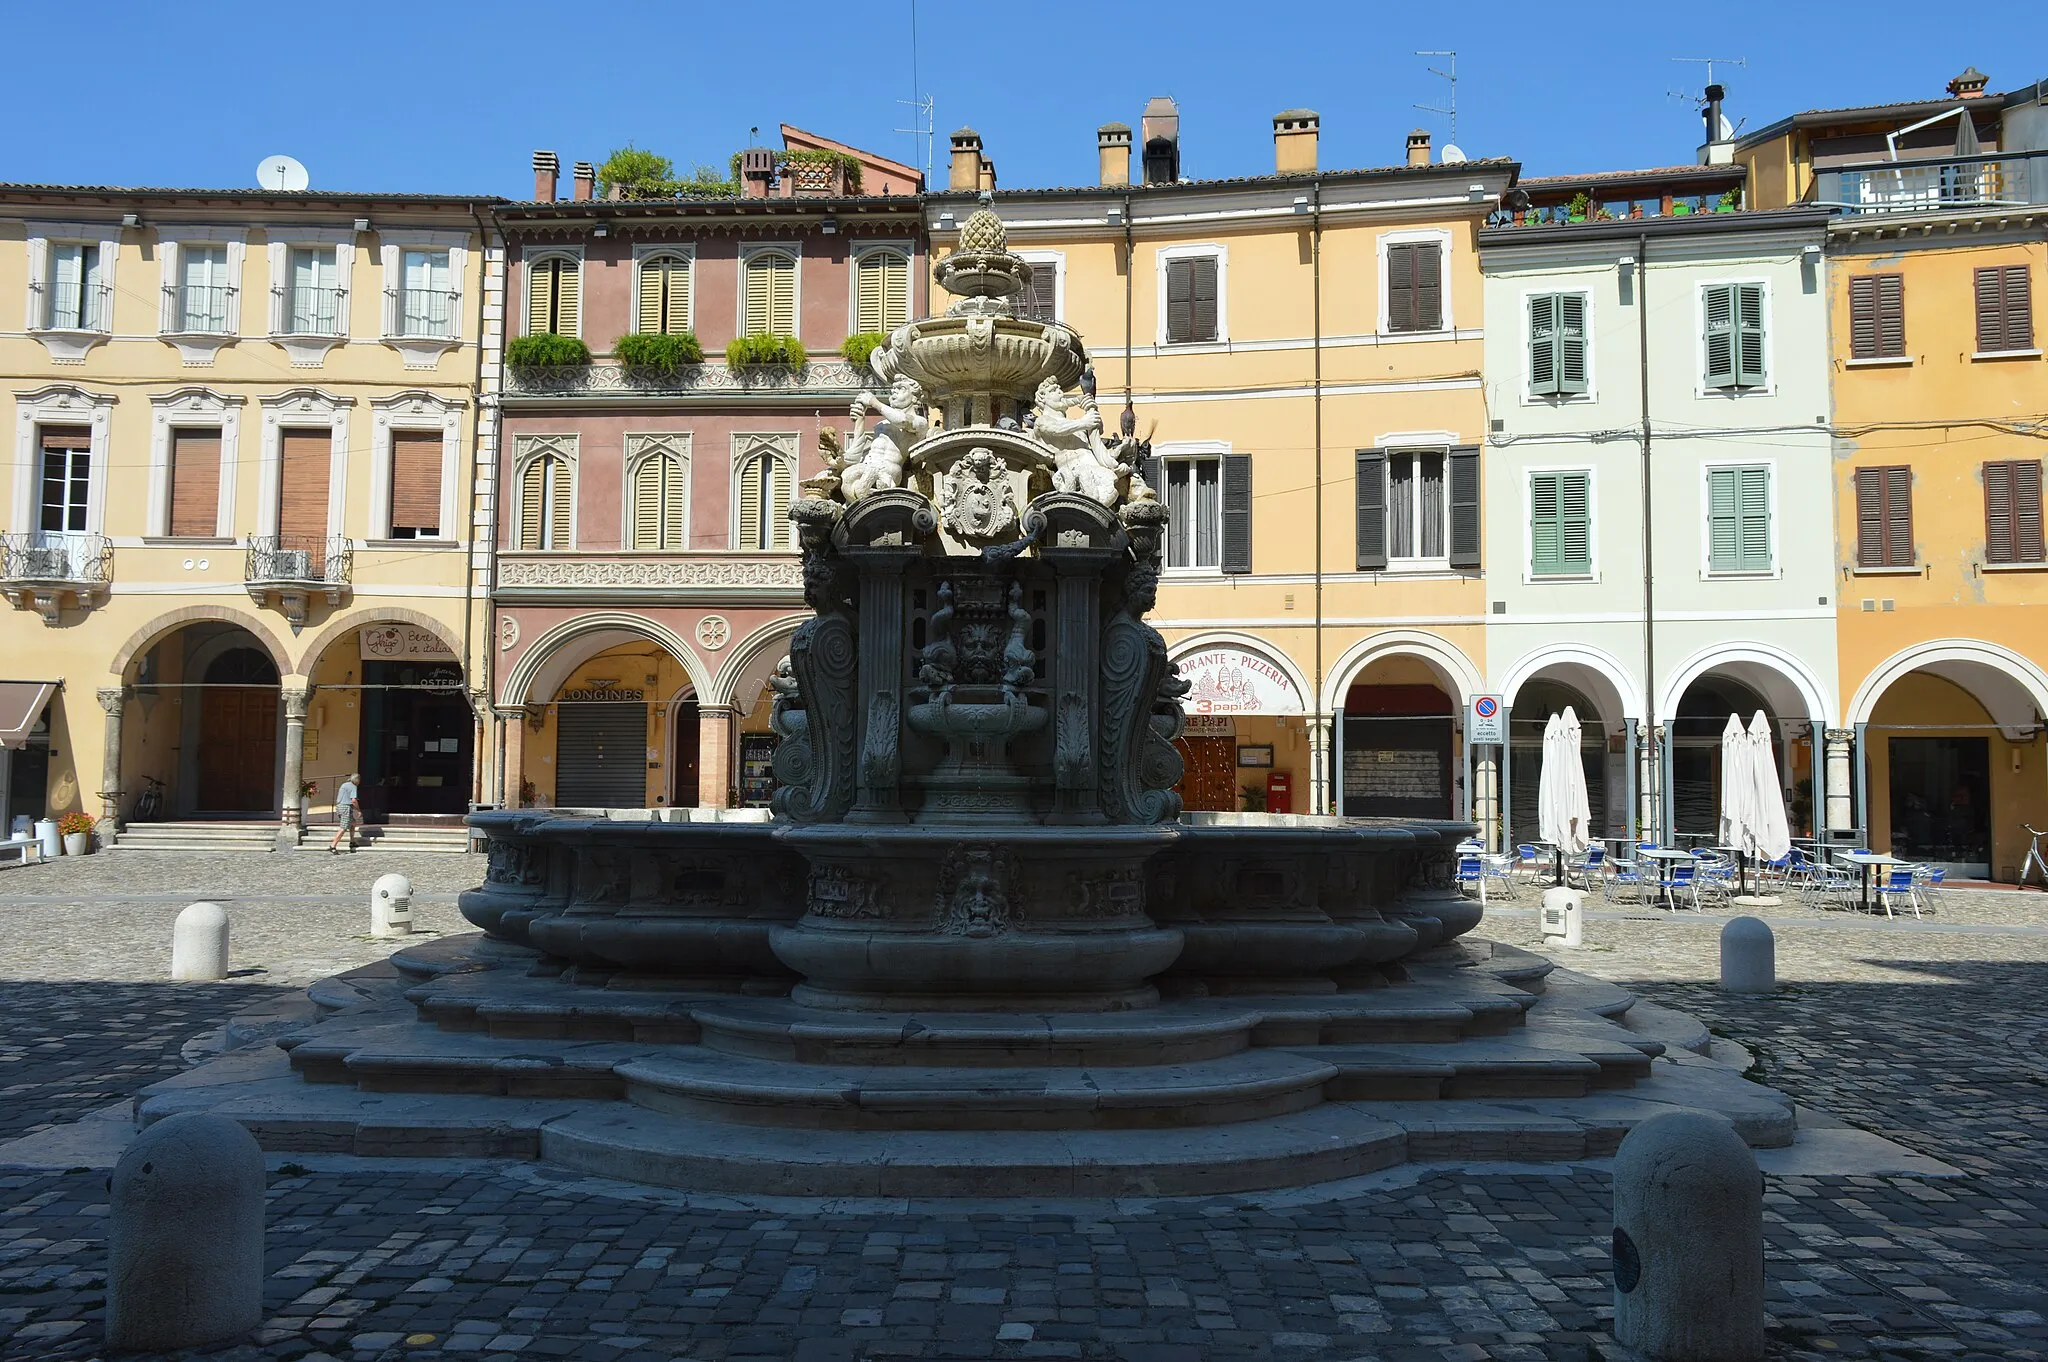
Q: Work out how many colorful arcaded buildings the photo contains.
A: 5